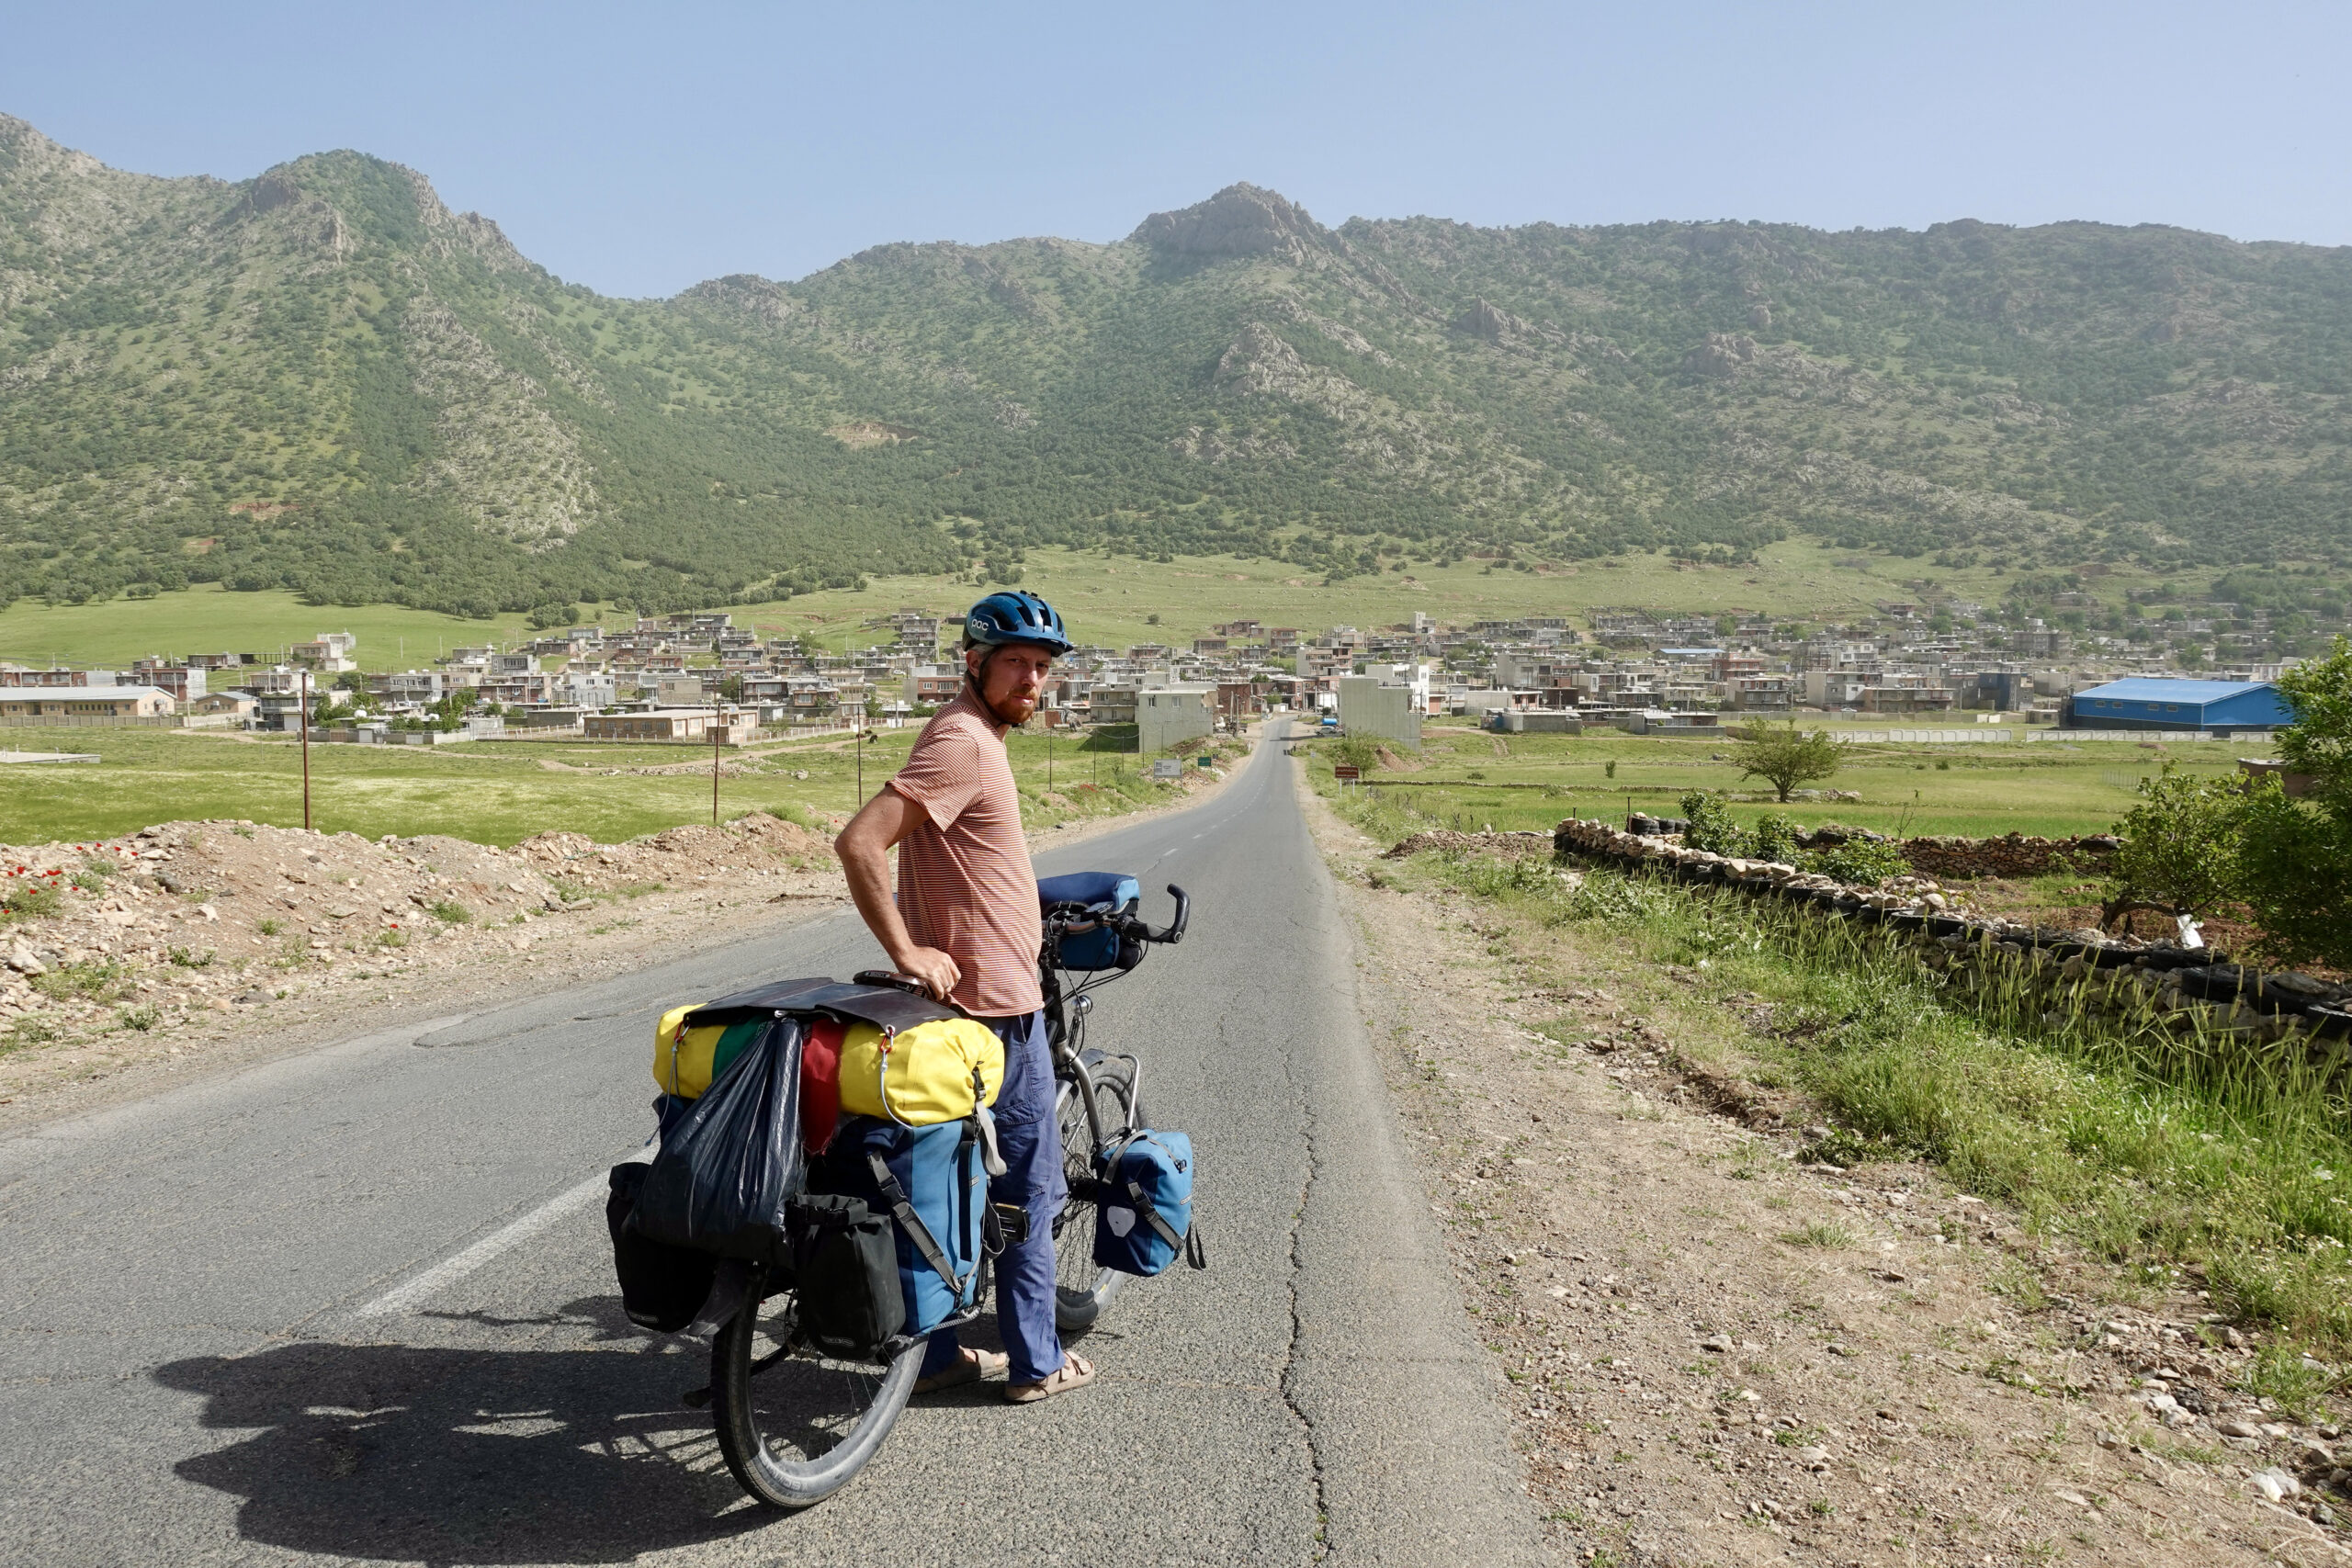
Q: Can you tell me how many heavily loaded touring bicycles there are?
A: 1